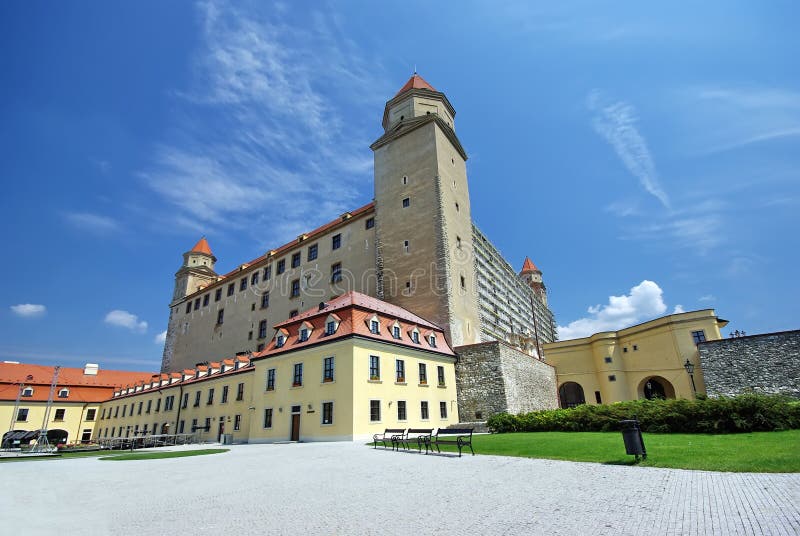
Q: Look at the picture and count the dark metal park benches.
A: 3